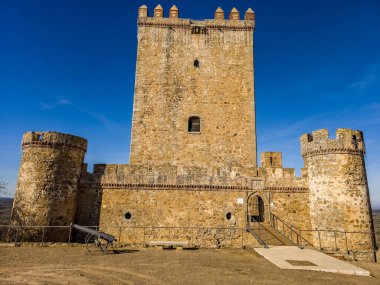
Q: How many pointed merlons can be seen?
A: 6